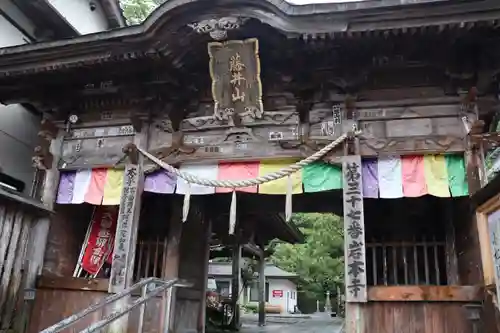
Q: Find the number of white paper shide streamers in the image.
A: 3